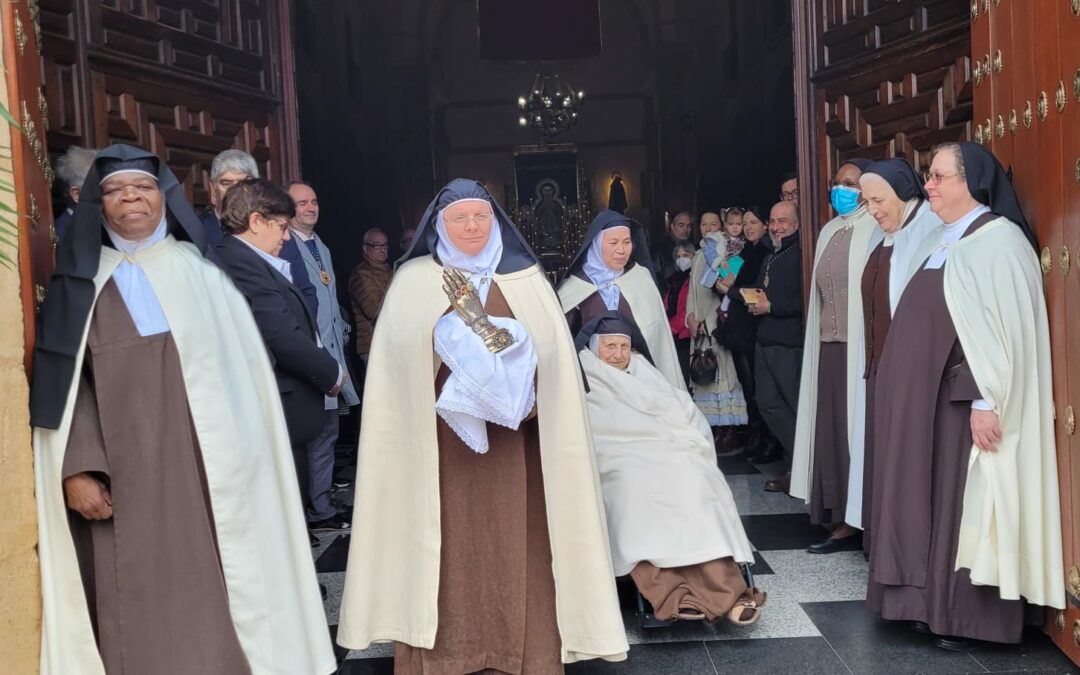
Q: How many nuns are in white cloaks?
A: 7